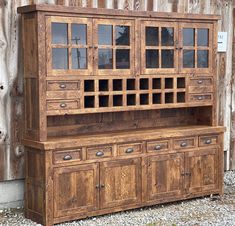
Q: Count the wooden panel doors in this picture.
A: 4